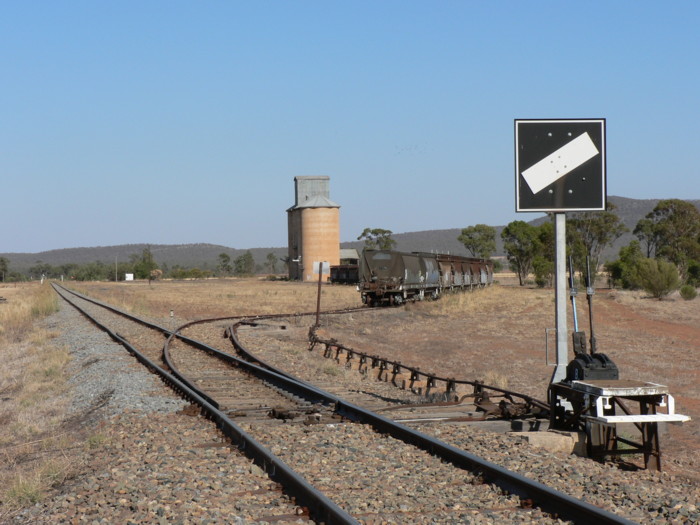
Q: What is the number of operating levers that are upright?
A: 2